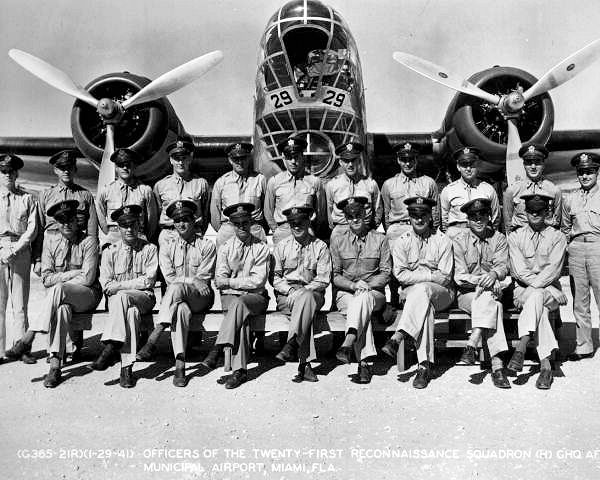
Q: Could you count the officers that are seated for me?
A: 9